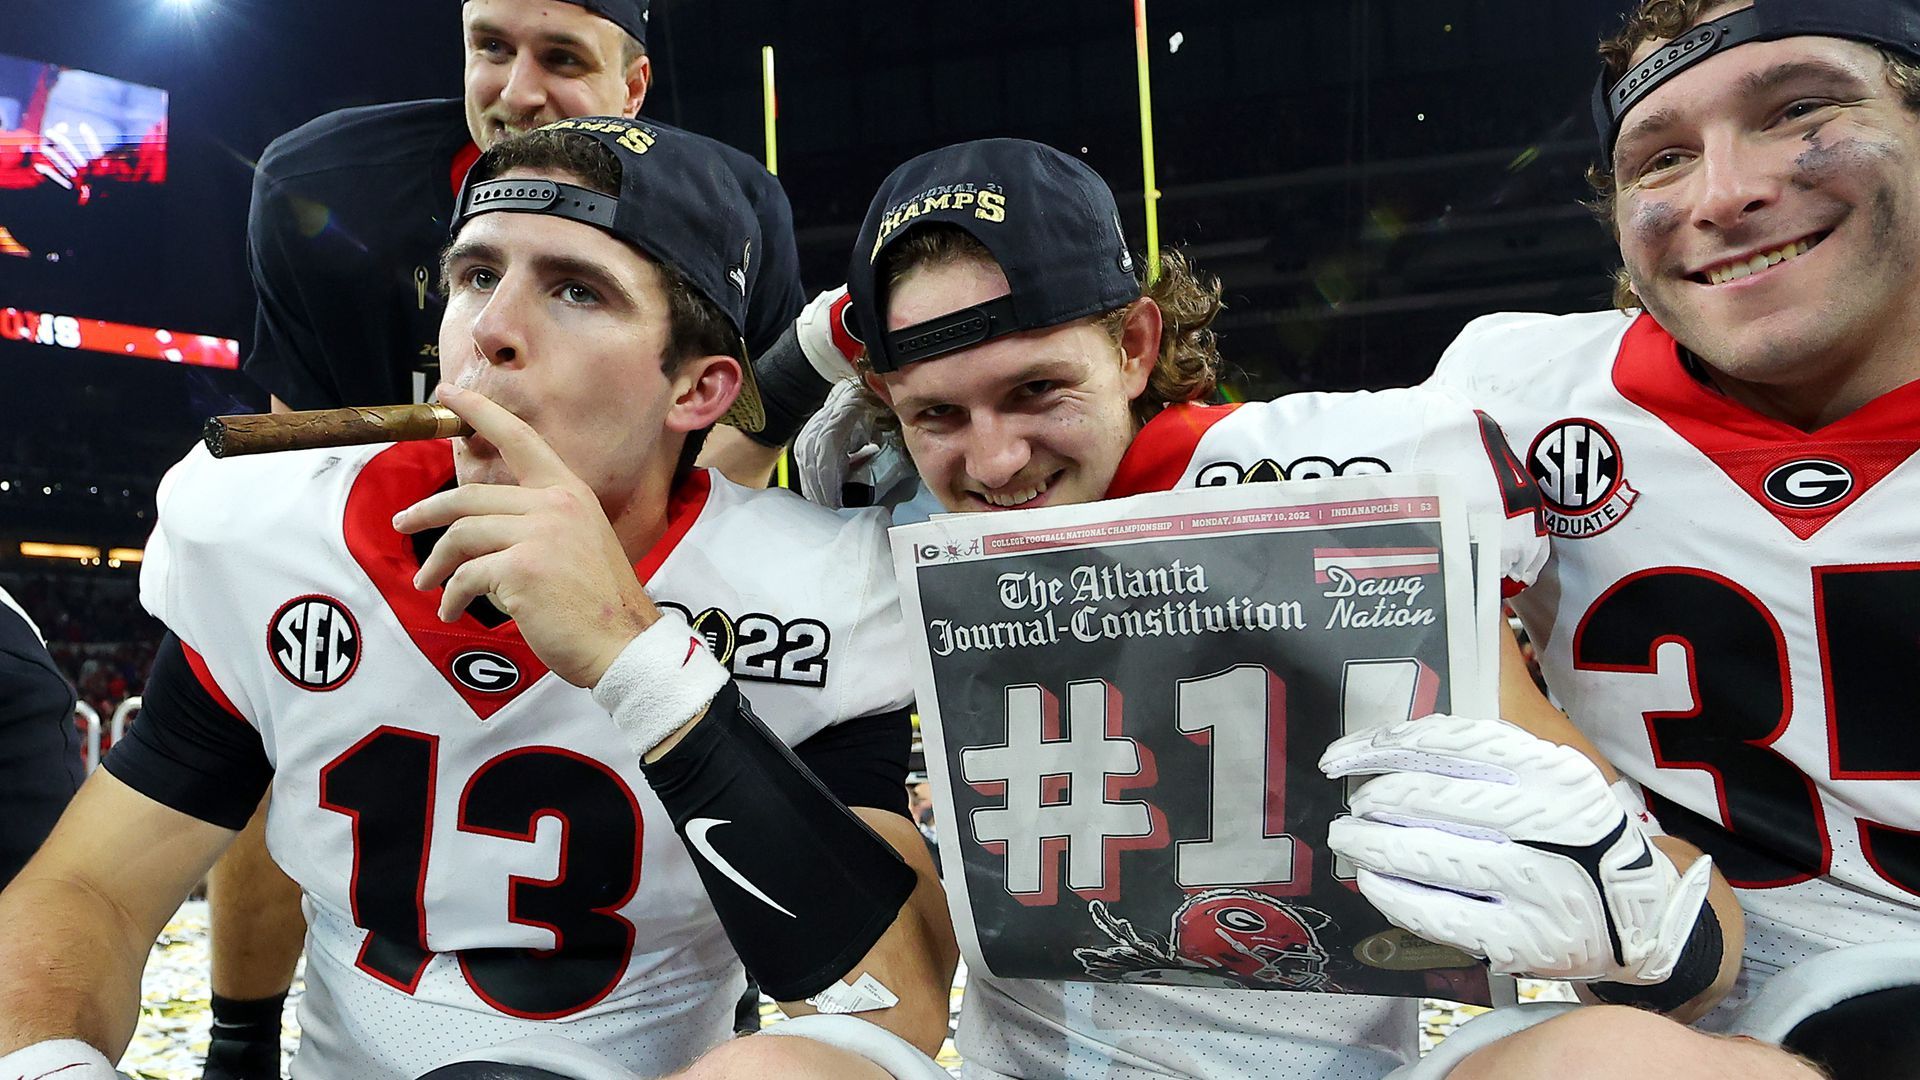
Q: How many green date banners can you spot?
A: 0